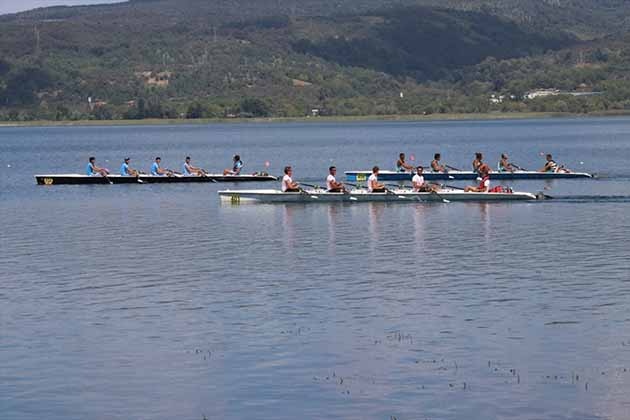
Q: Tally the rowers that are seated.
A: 15